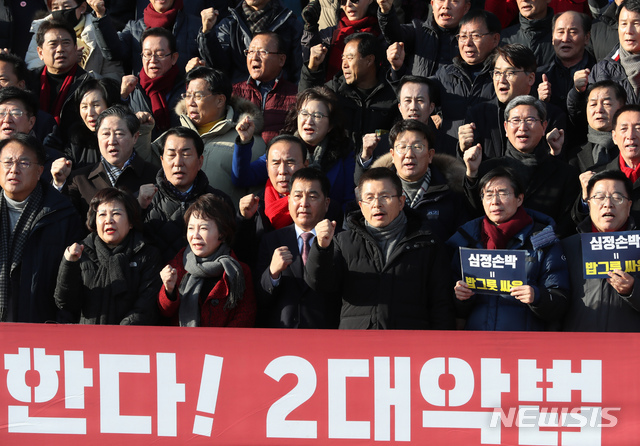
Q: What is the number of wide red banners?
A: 1